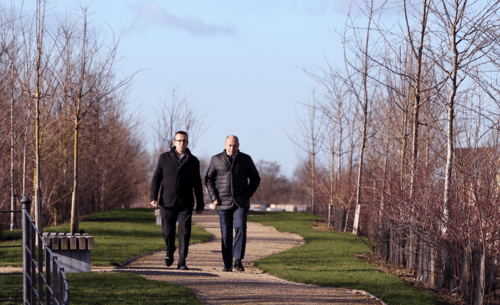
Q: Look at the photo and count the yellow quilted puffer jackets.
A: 0